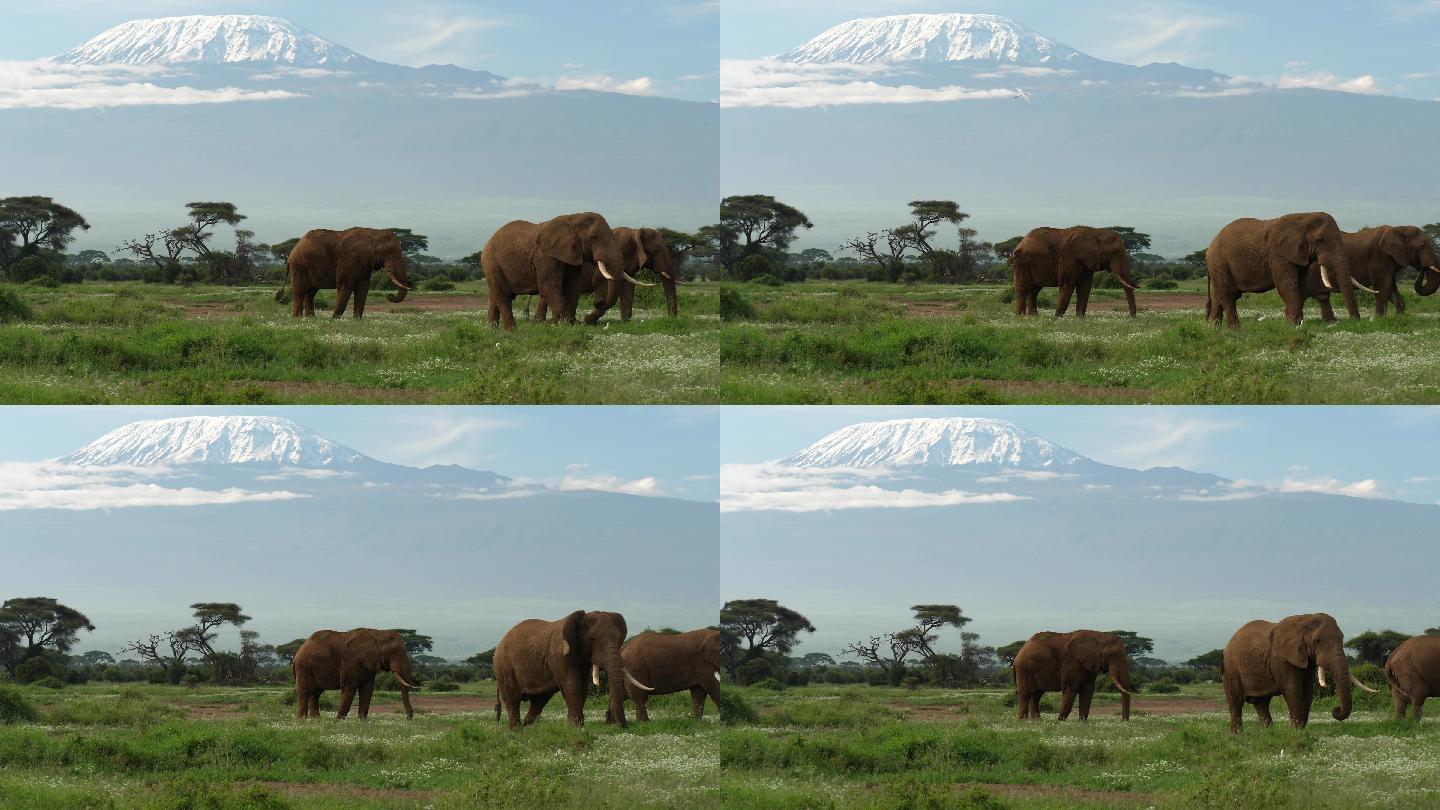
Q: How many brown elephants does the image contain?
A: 12